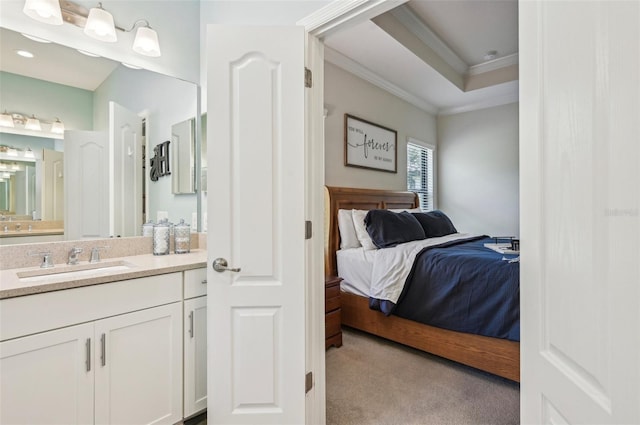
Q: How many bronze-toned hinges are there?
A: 3